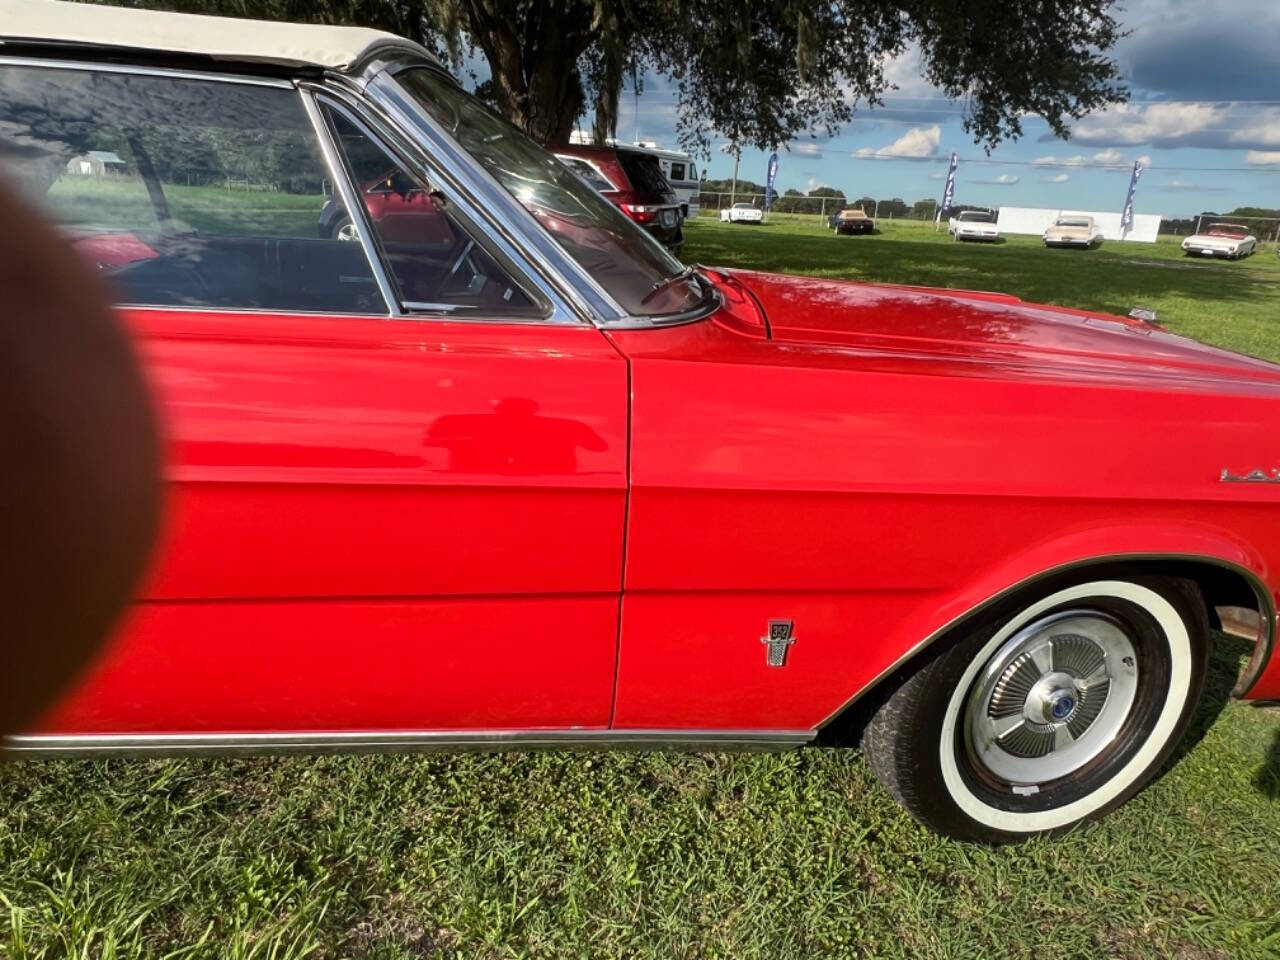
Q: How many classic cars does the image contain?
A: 6